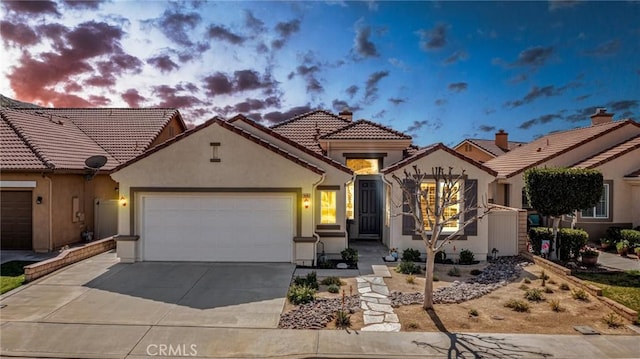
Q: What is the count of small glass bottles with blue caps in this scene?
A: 0